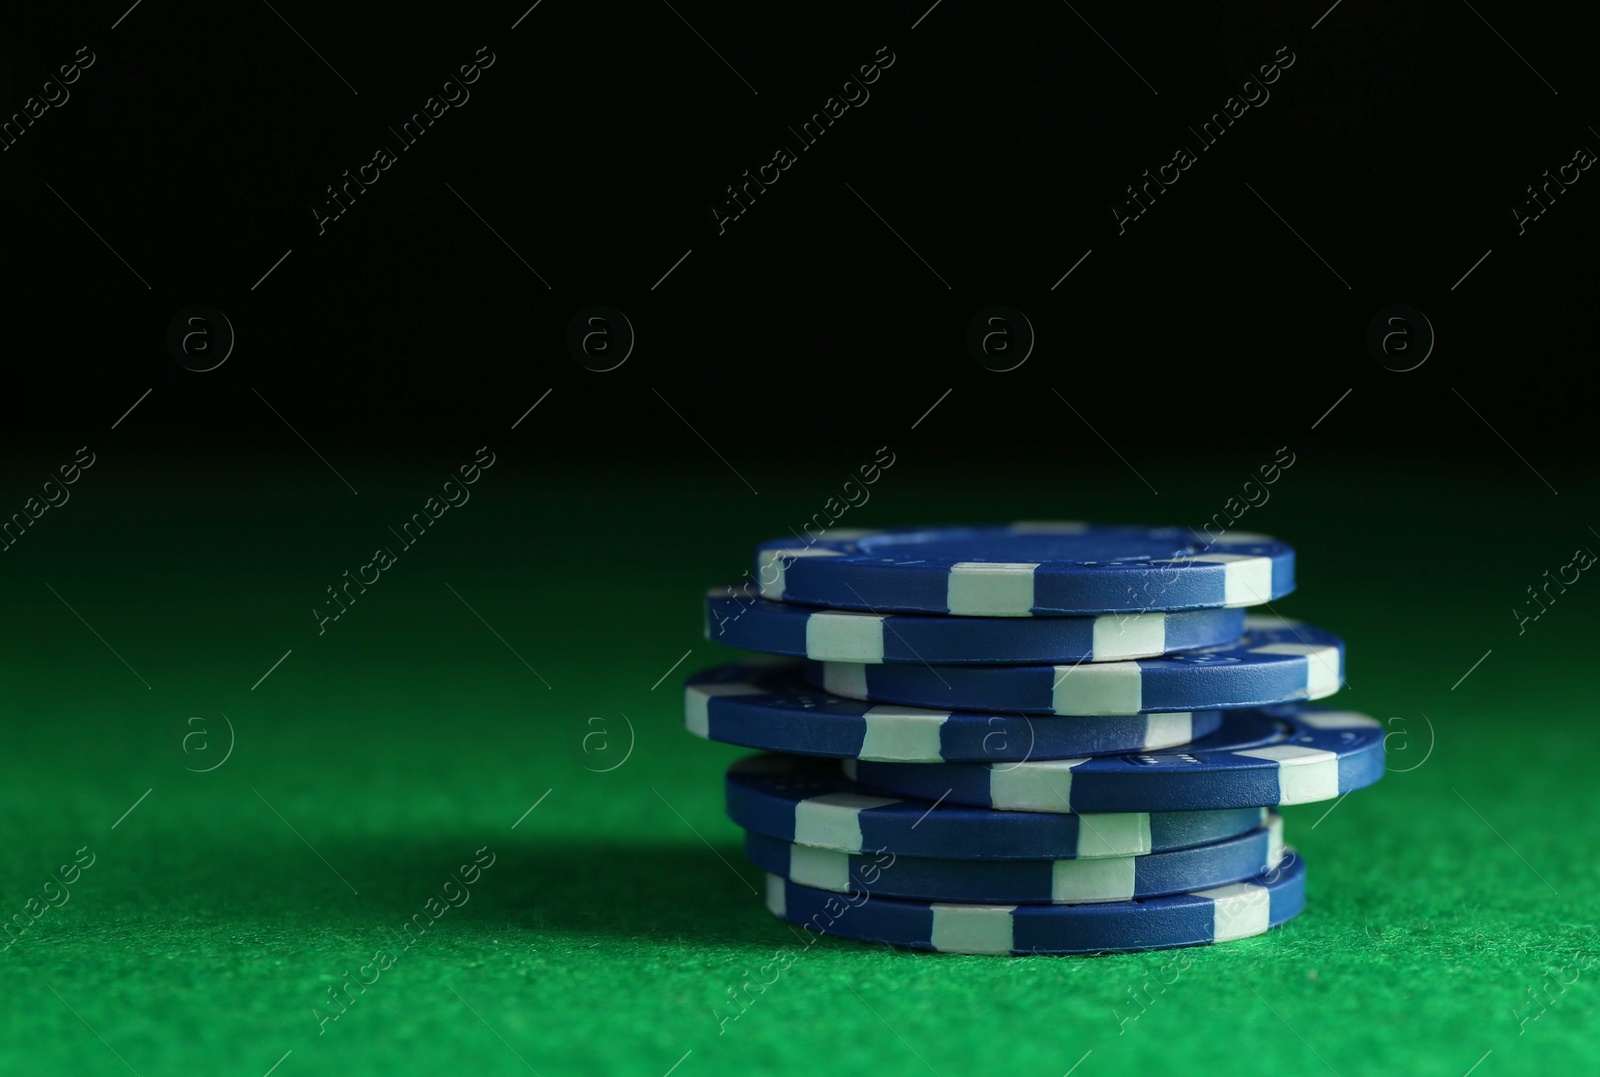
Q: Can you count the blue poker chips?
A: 8